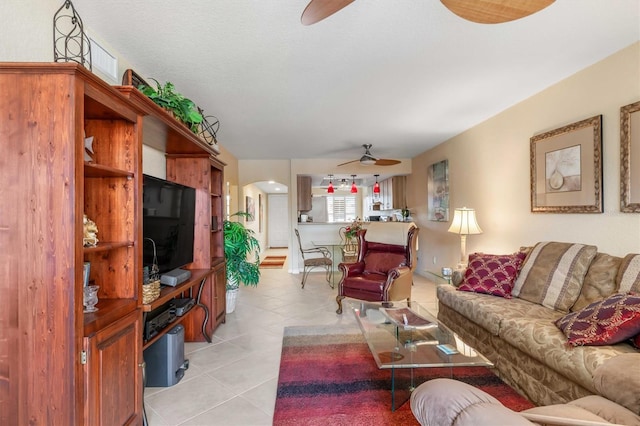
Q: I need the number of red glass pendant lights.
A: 3